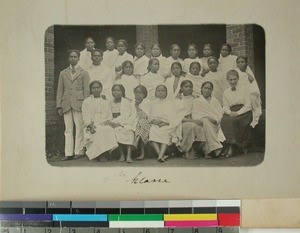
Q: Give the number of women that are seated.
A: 7